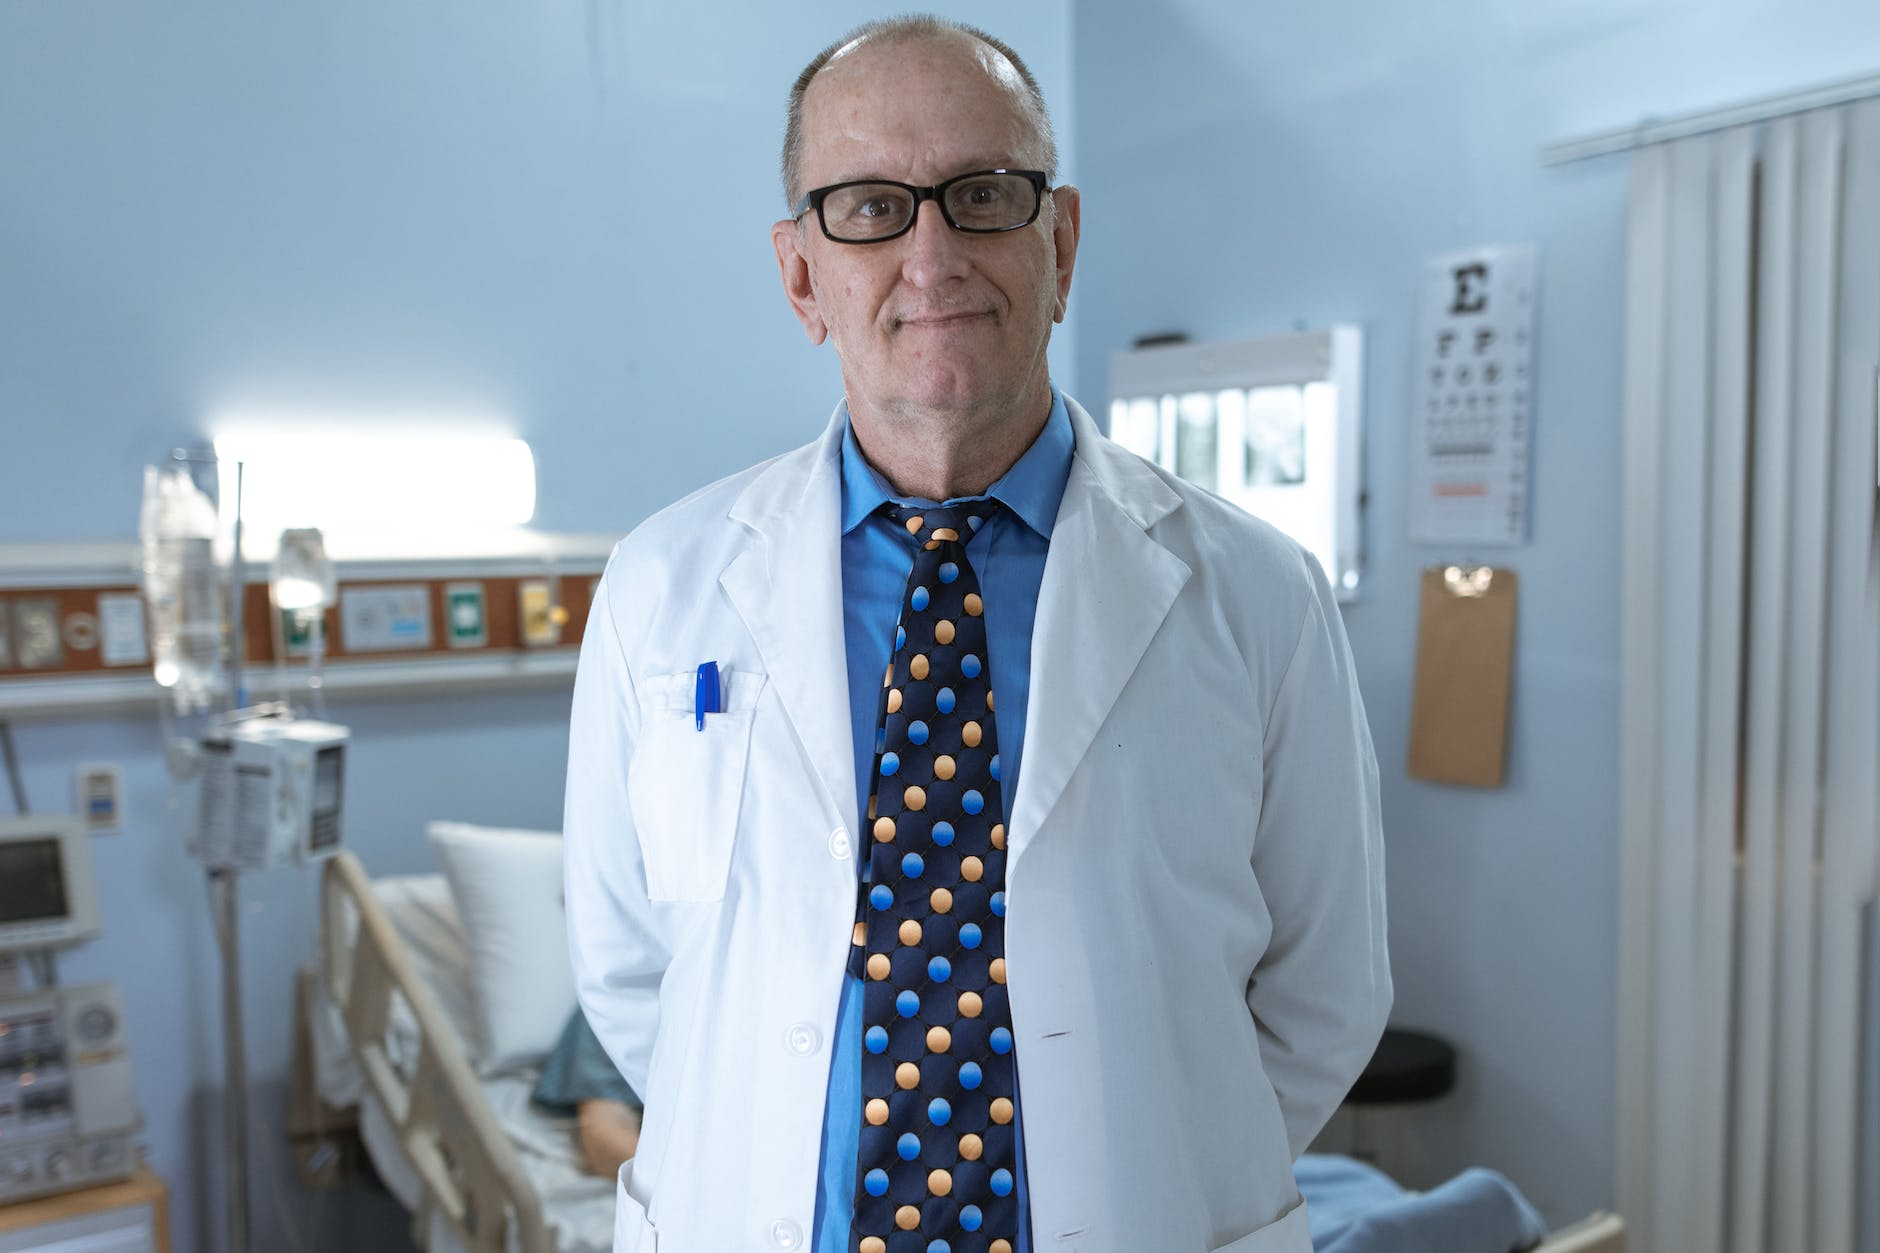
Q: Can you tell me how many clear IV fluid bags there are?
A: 2